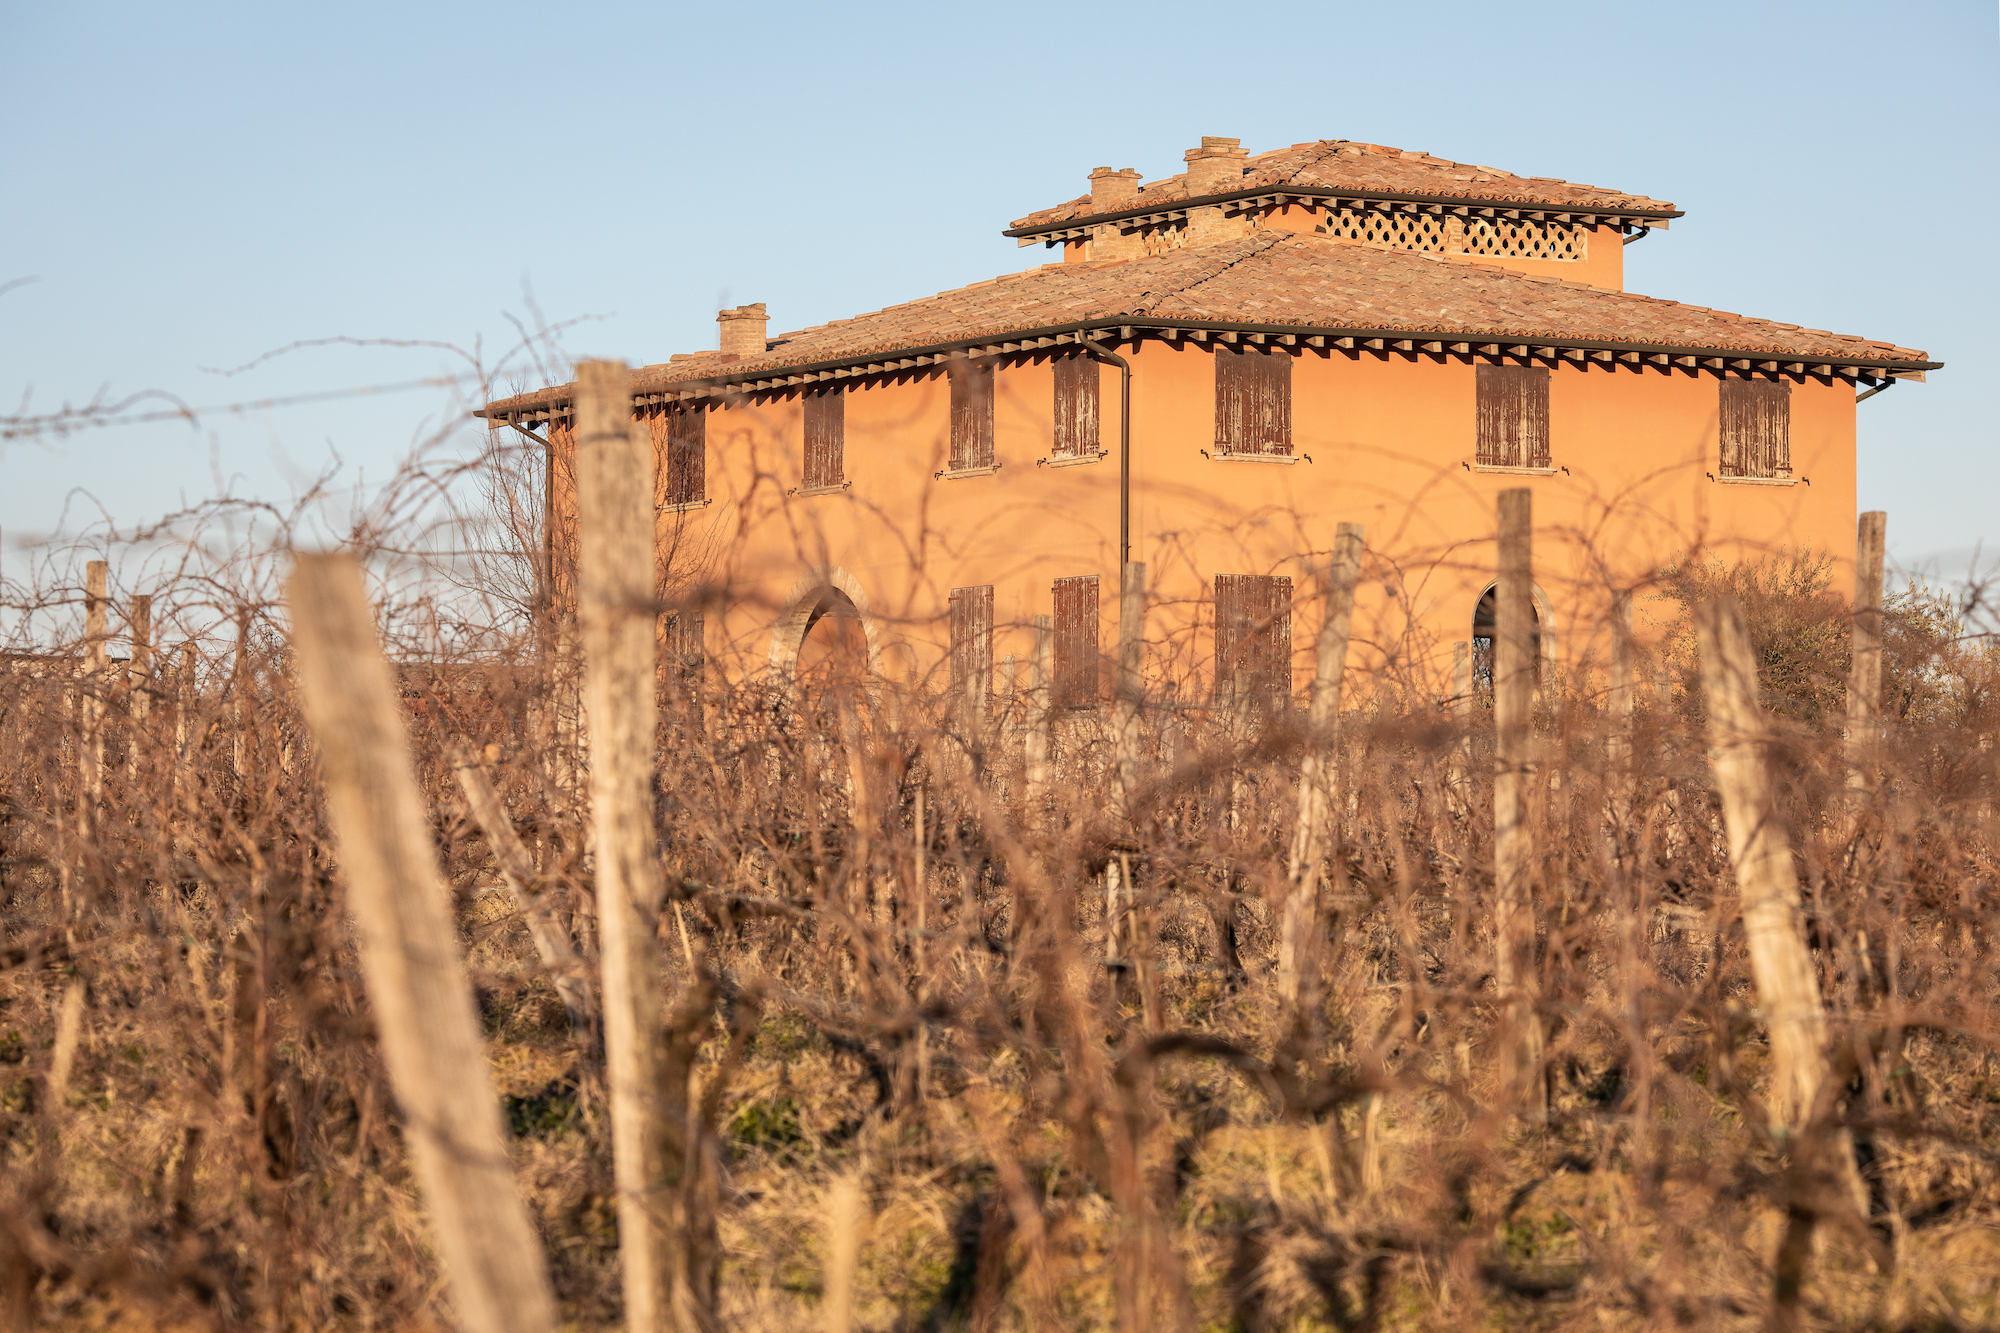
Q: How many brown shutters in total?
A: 11